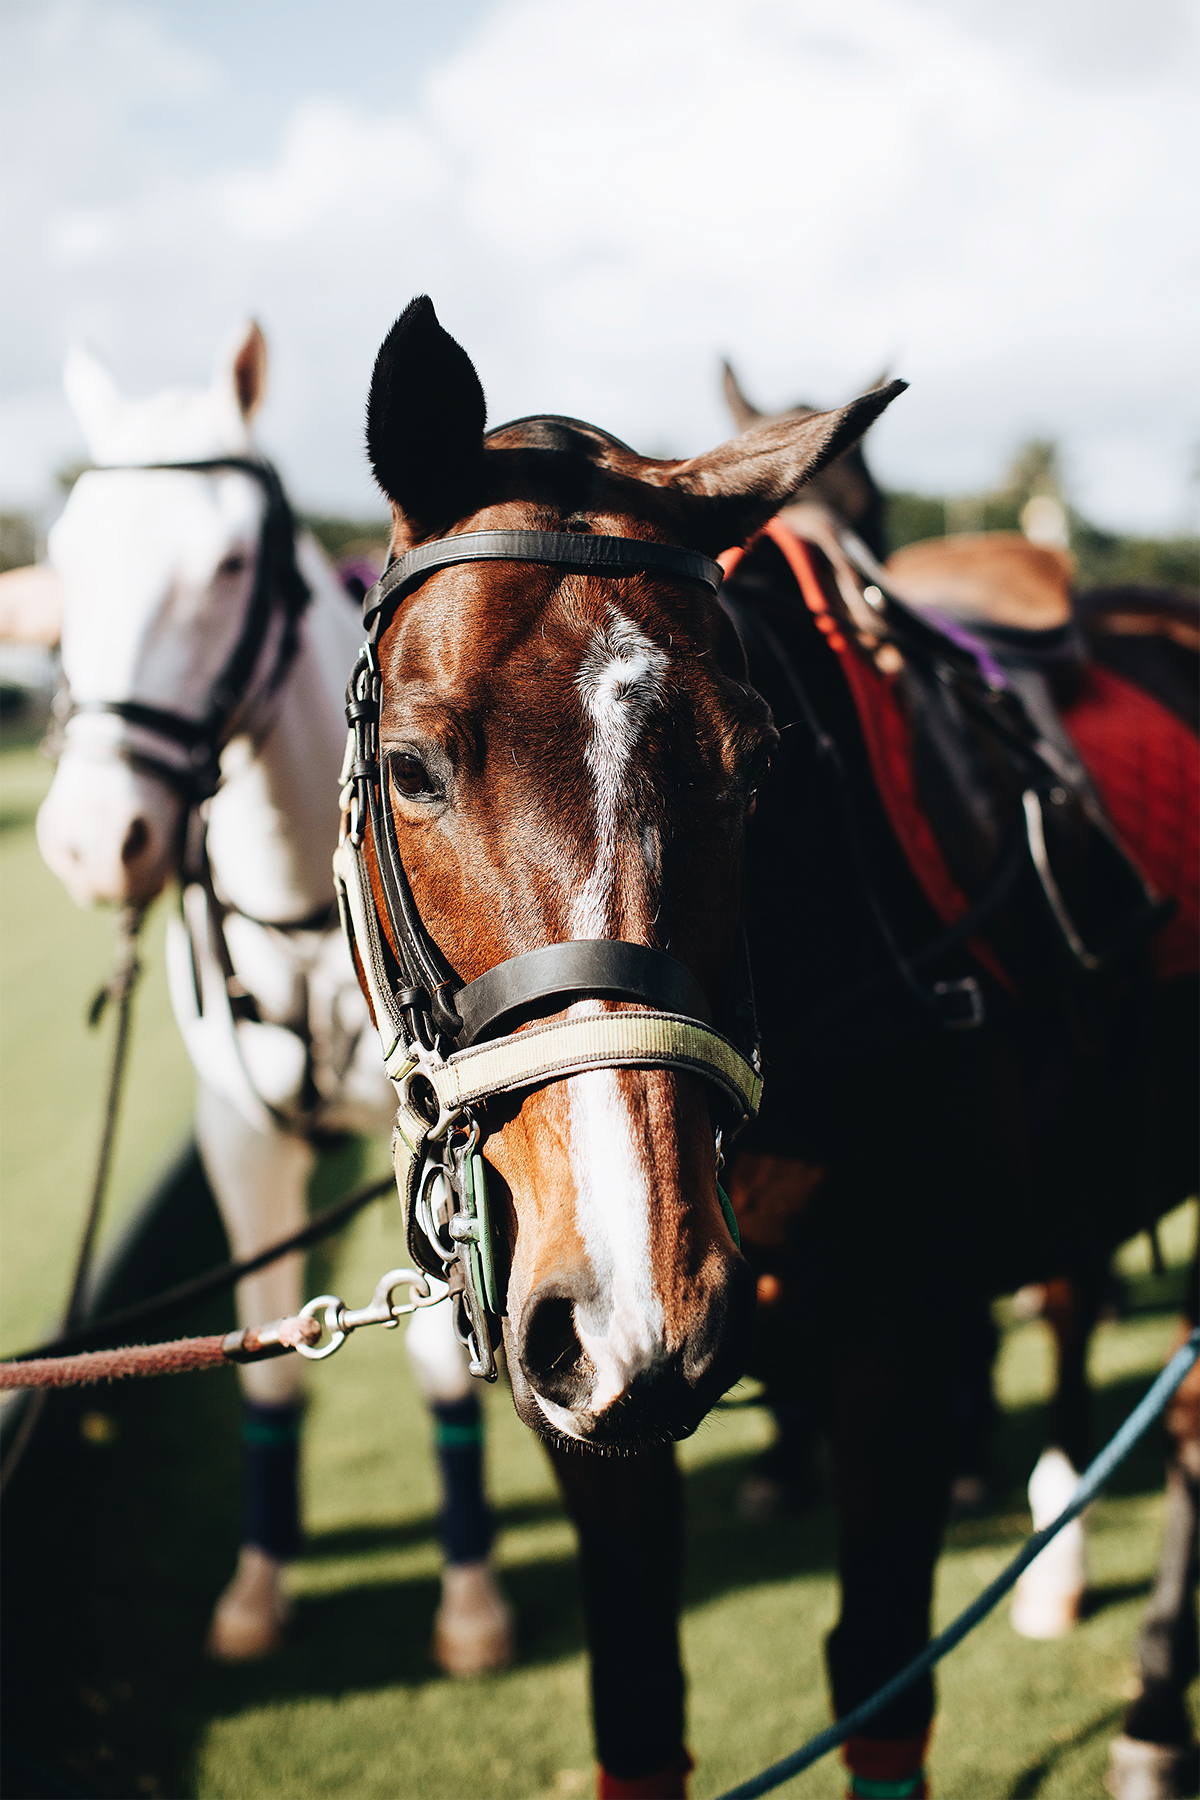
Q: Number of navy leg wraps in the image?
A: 2